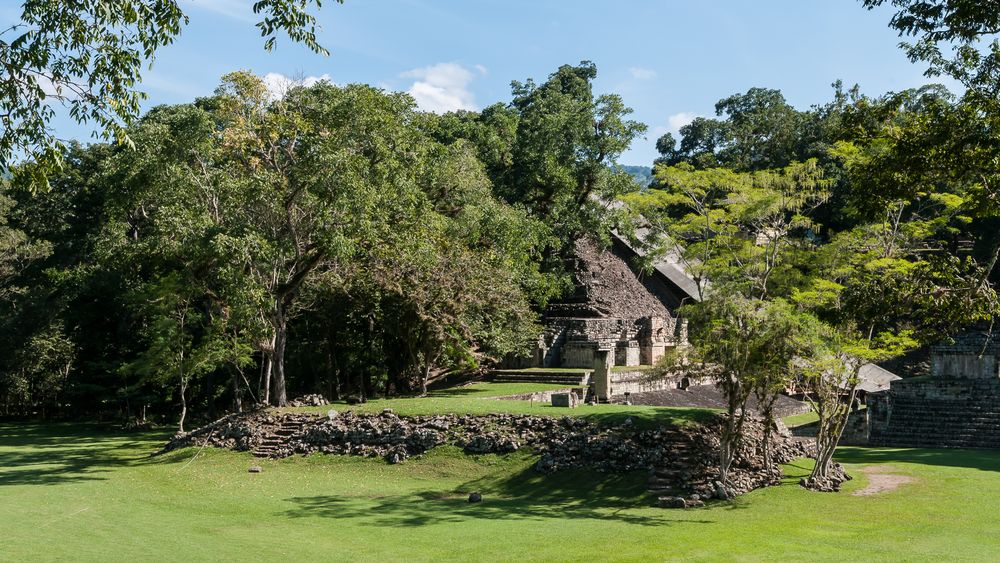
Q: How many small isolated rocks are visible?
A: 2